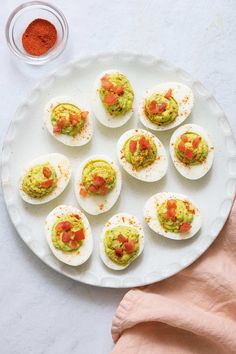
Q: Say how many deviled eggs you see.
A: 10